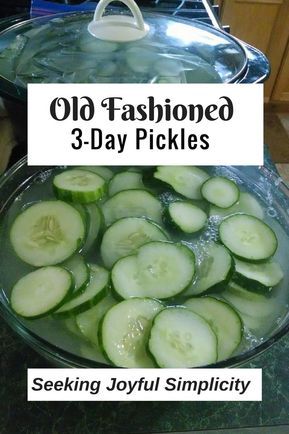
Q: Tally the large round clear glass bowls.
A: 1